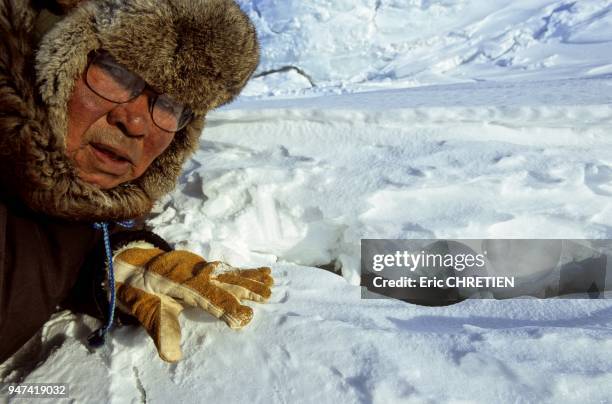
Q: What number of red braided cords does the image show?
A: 0